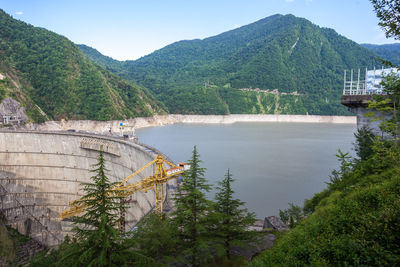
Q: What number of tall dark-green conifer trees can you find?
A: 3